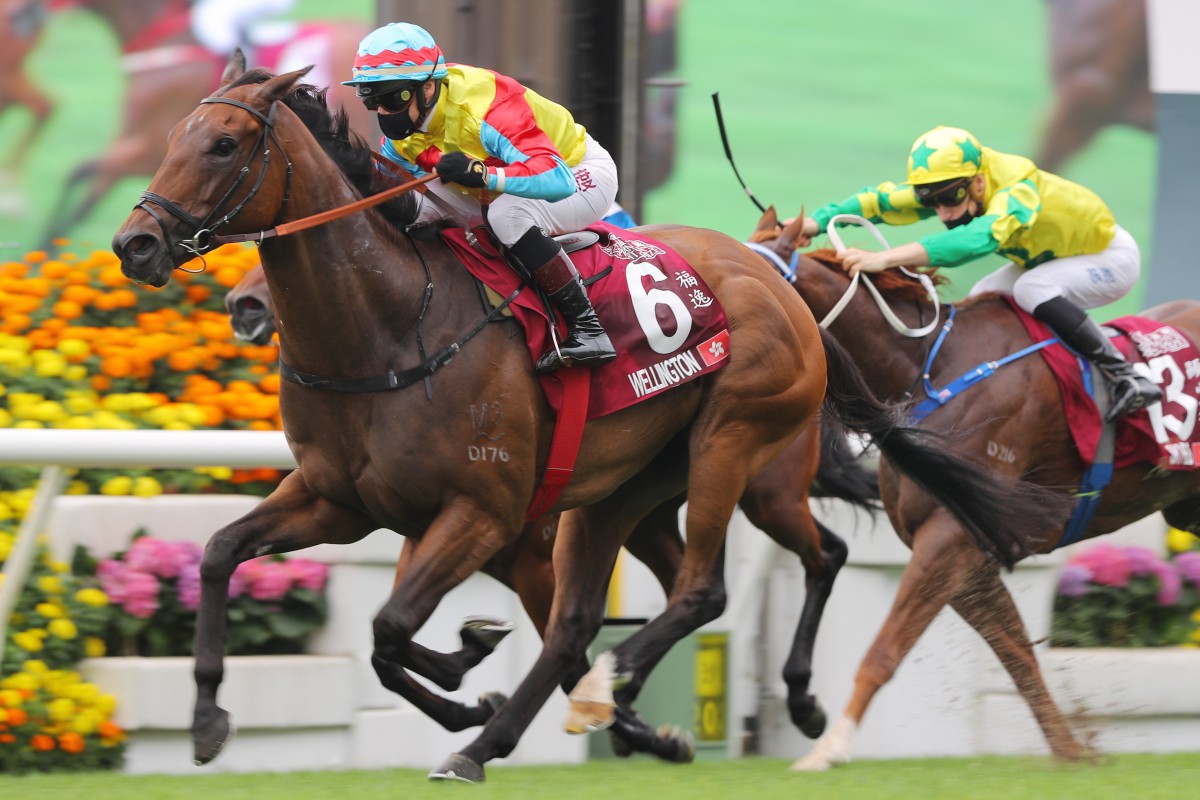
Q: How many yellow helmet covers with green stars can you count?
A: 1